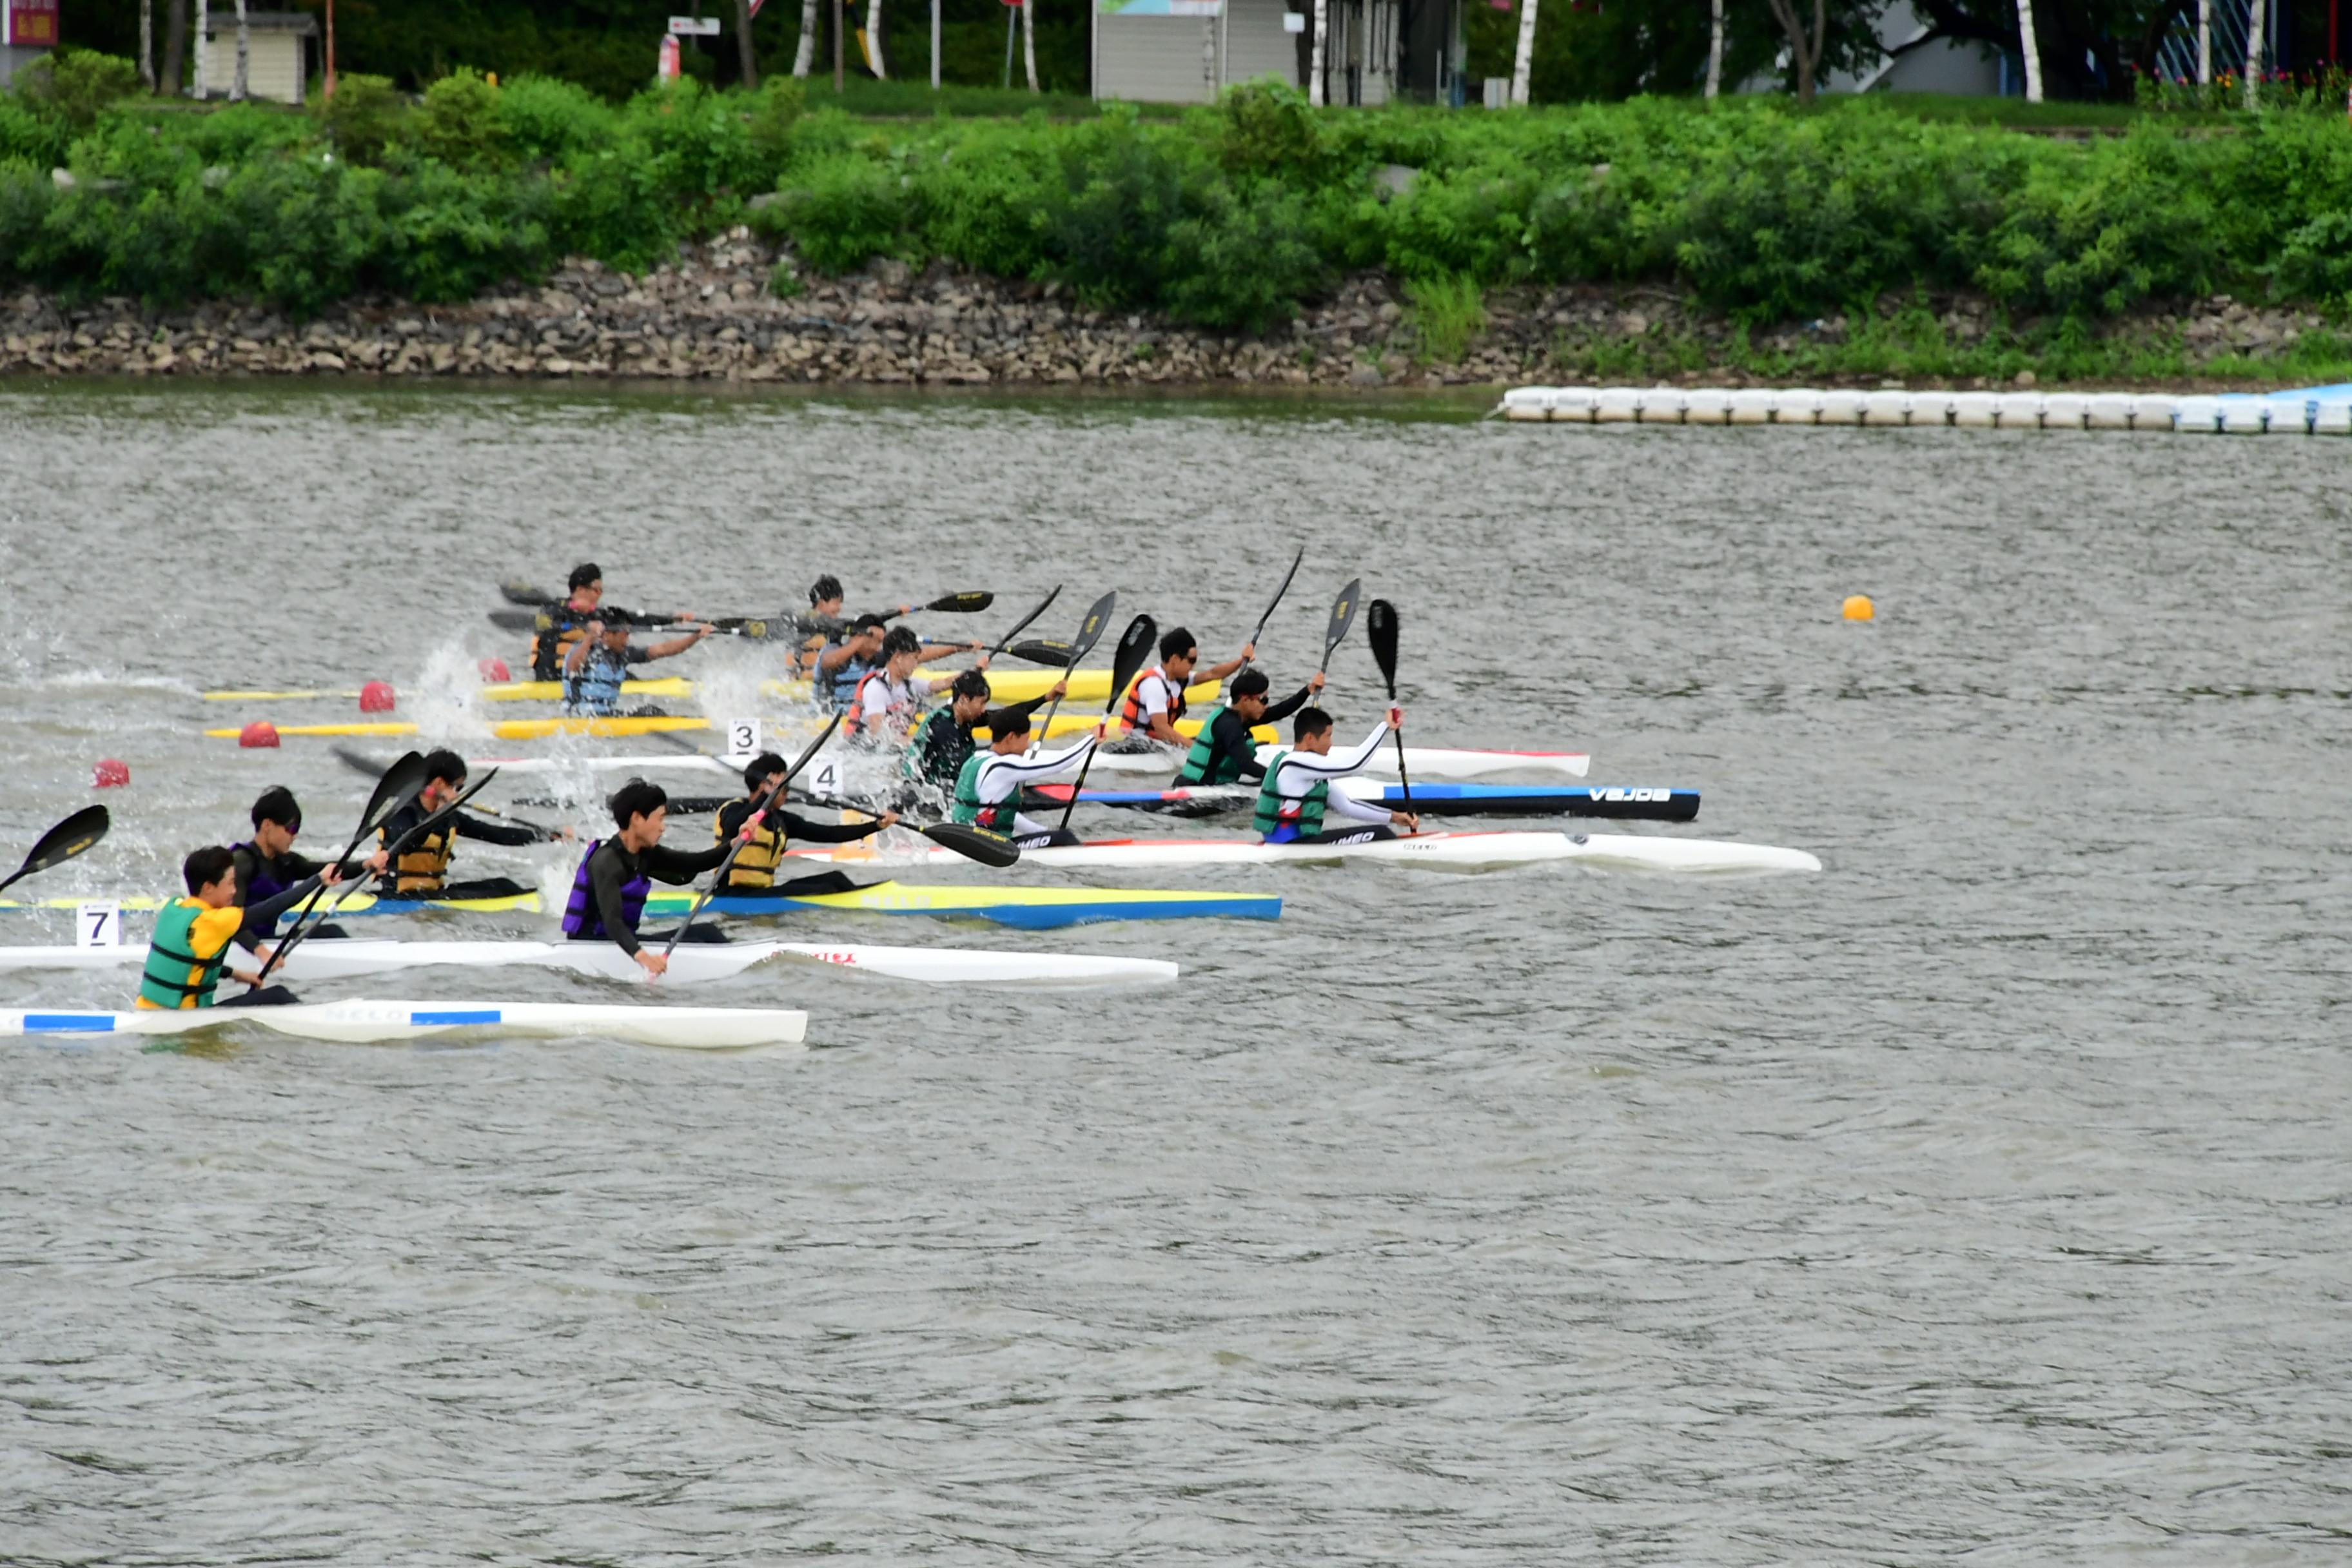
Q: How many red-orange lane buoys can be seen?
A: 4